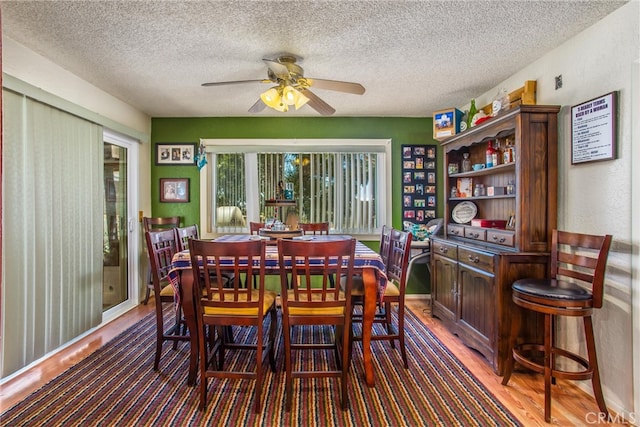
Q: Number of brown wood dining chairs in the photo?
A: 8